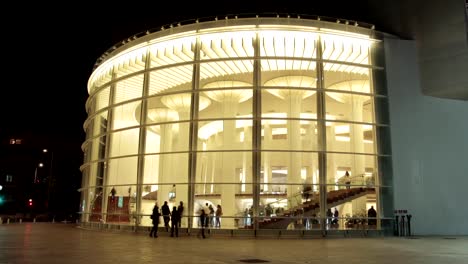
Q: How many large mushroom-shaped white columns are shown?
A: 5